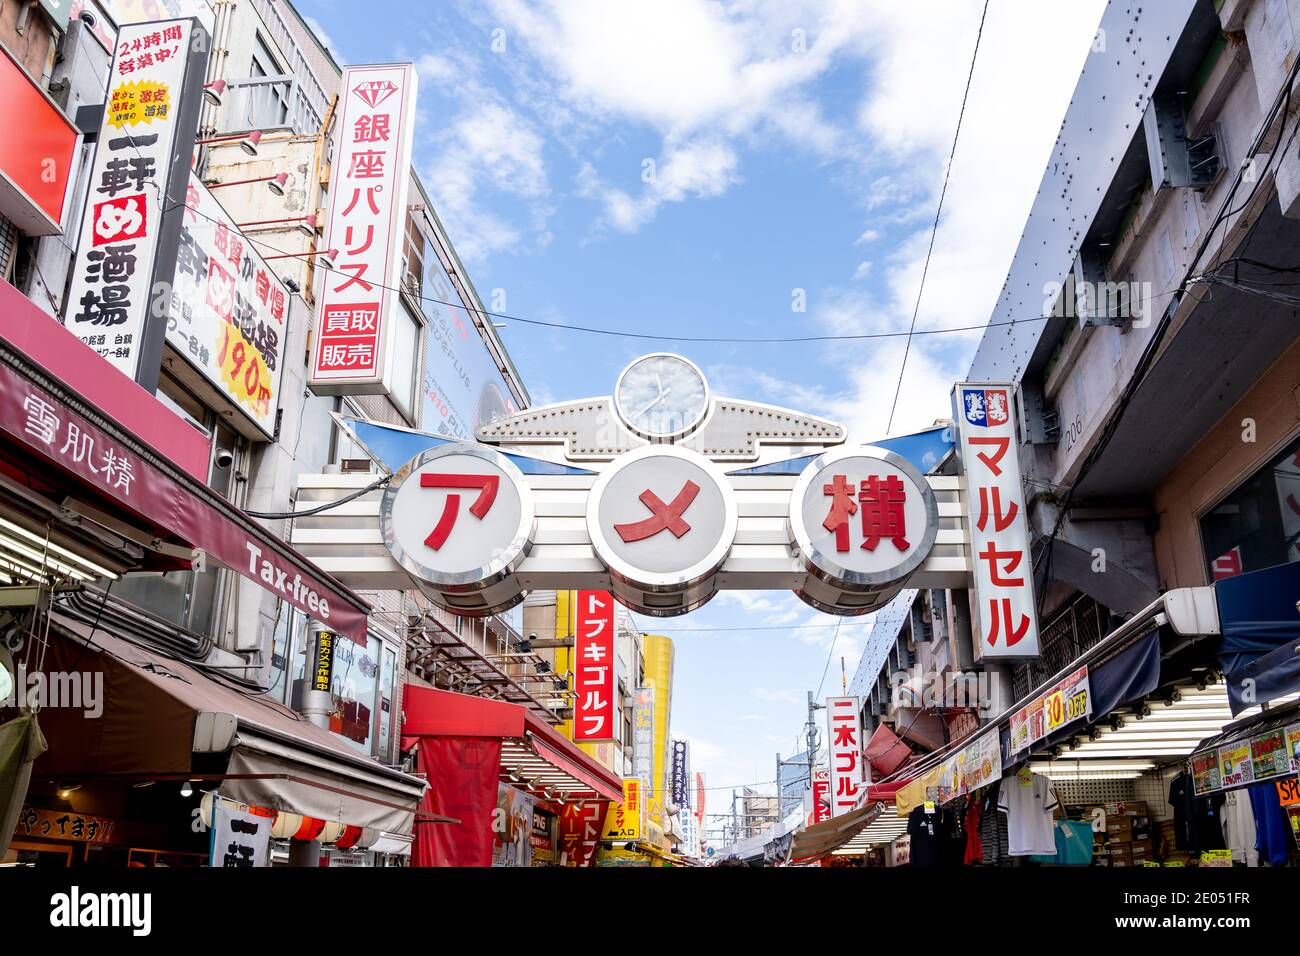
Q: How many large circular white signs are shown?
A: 3